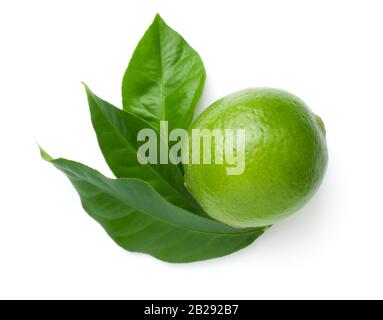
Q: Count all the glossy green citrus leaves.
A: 3